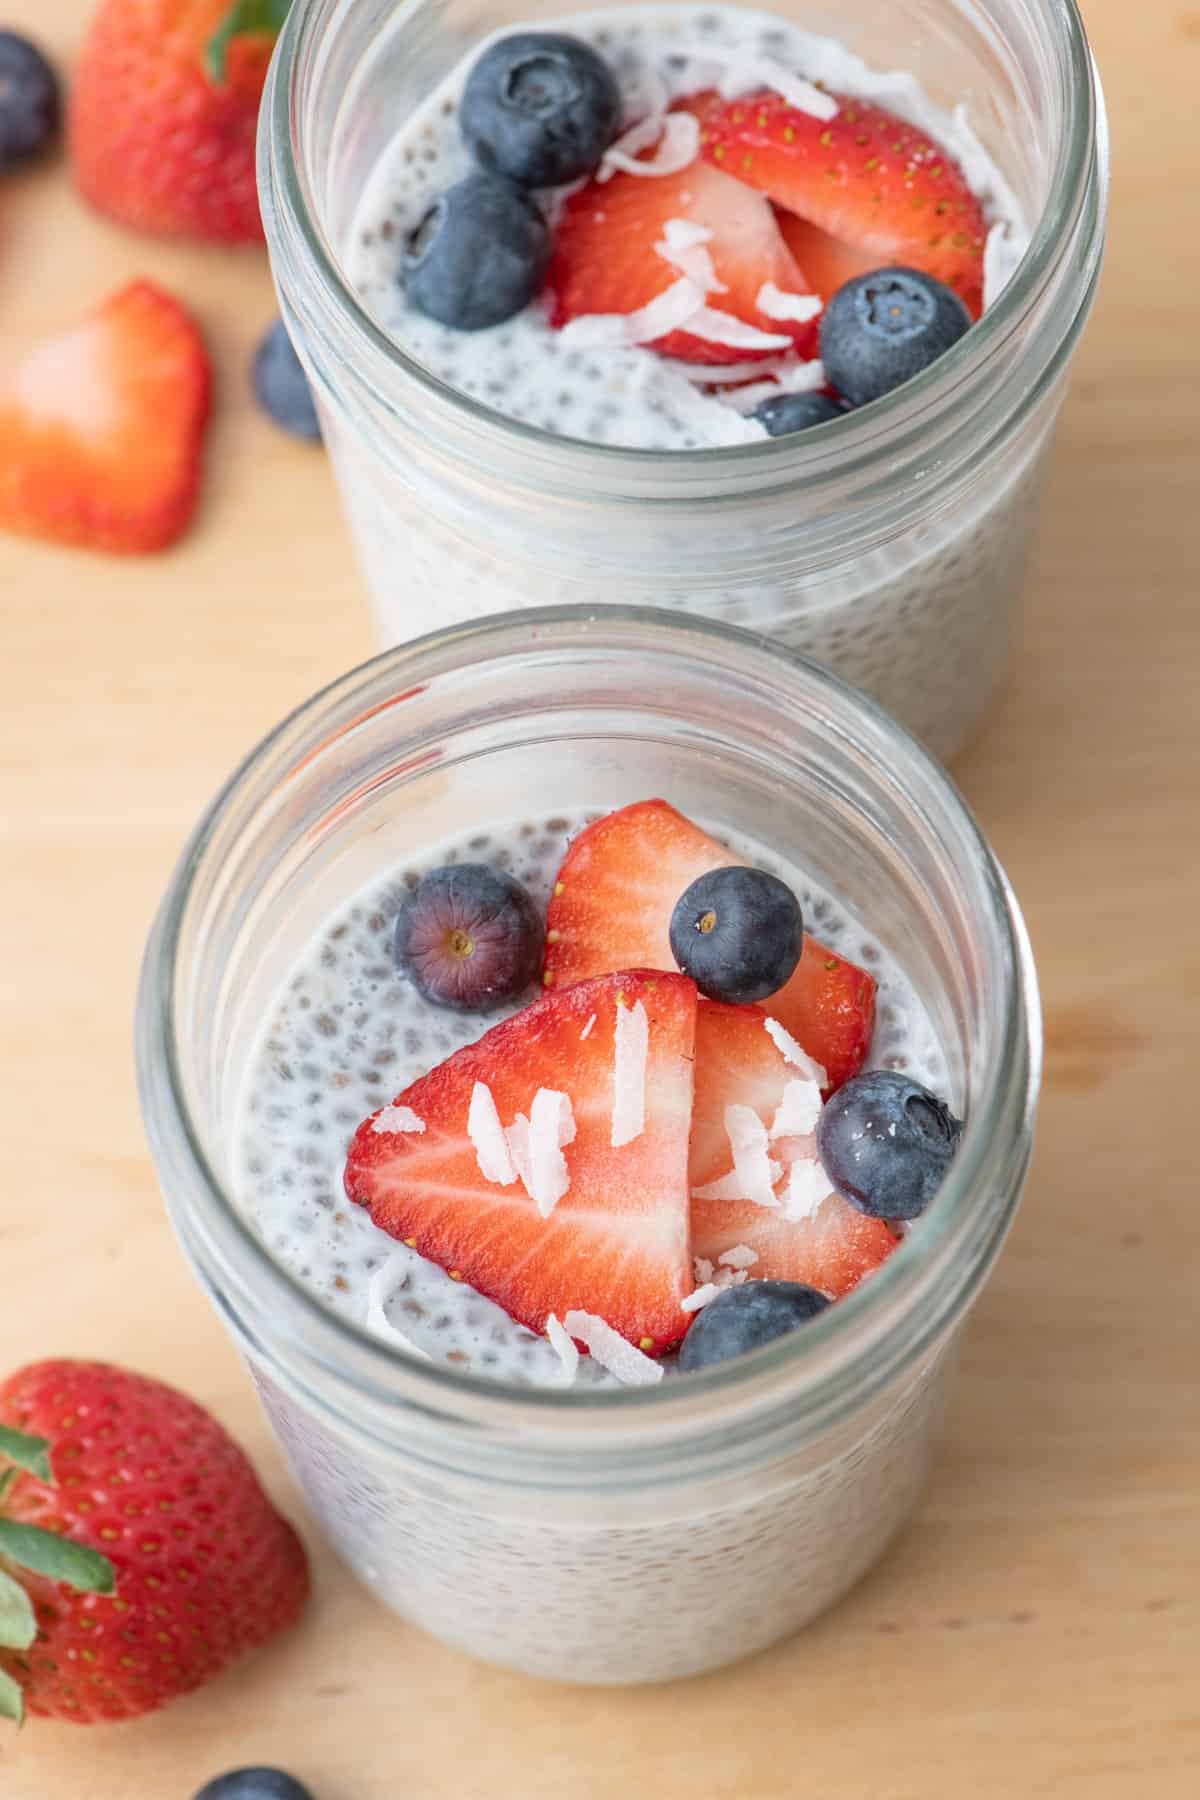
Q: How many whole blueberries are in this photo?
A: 11